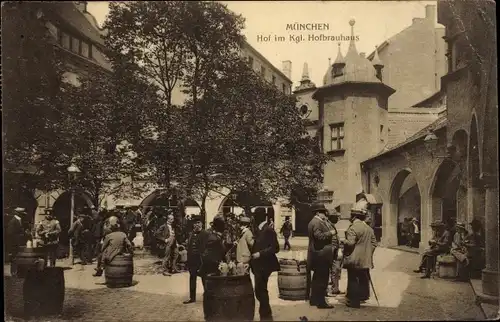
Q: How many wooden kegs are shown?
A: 5